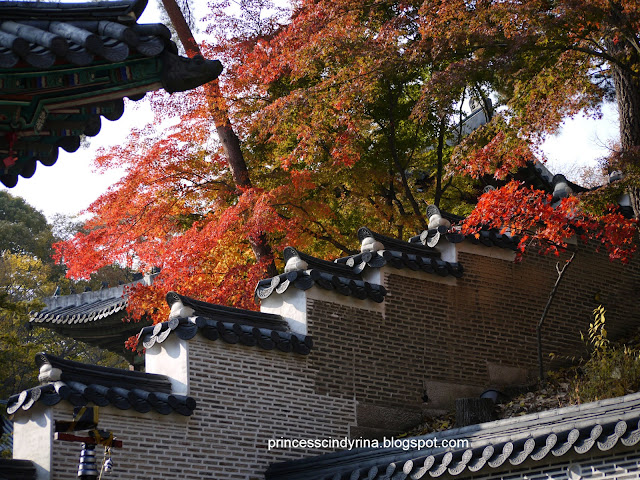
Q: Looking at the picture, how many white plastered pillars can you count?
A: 5